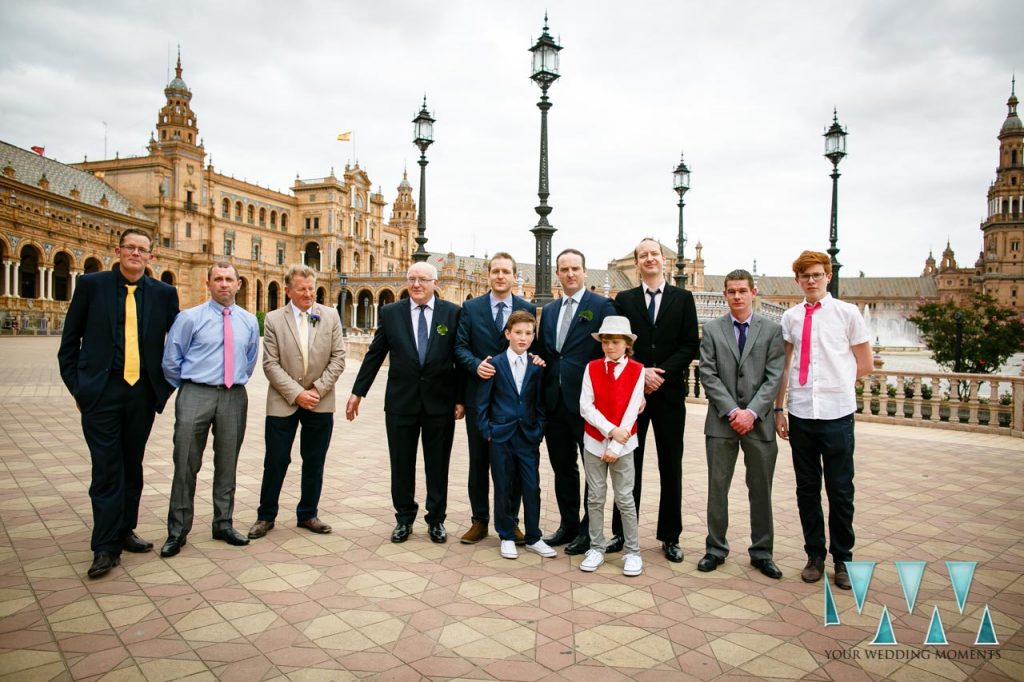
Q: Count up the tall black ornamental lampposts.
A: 4